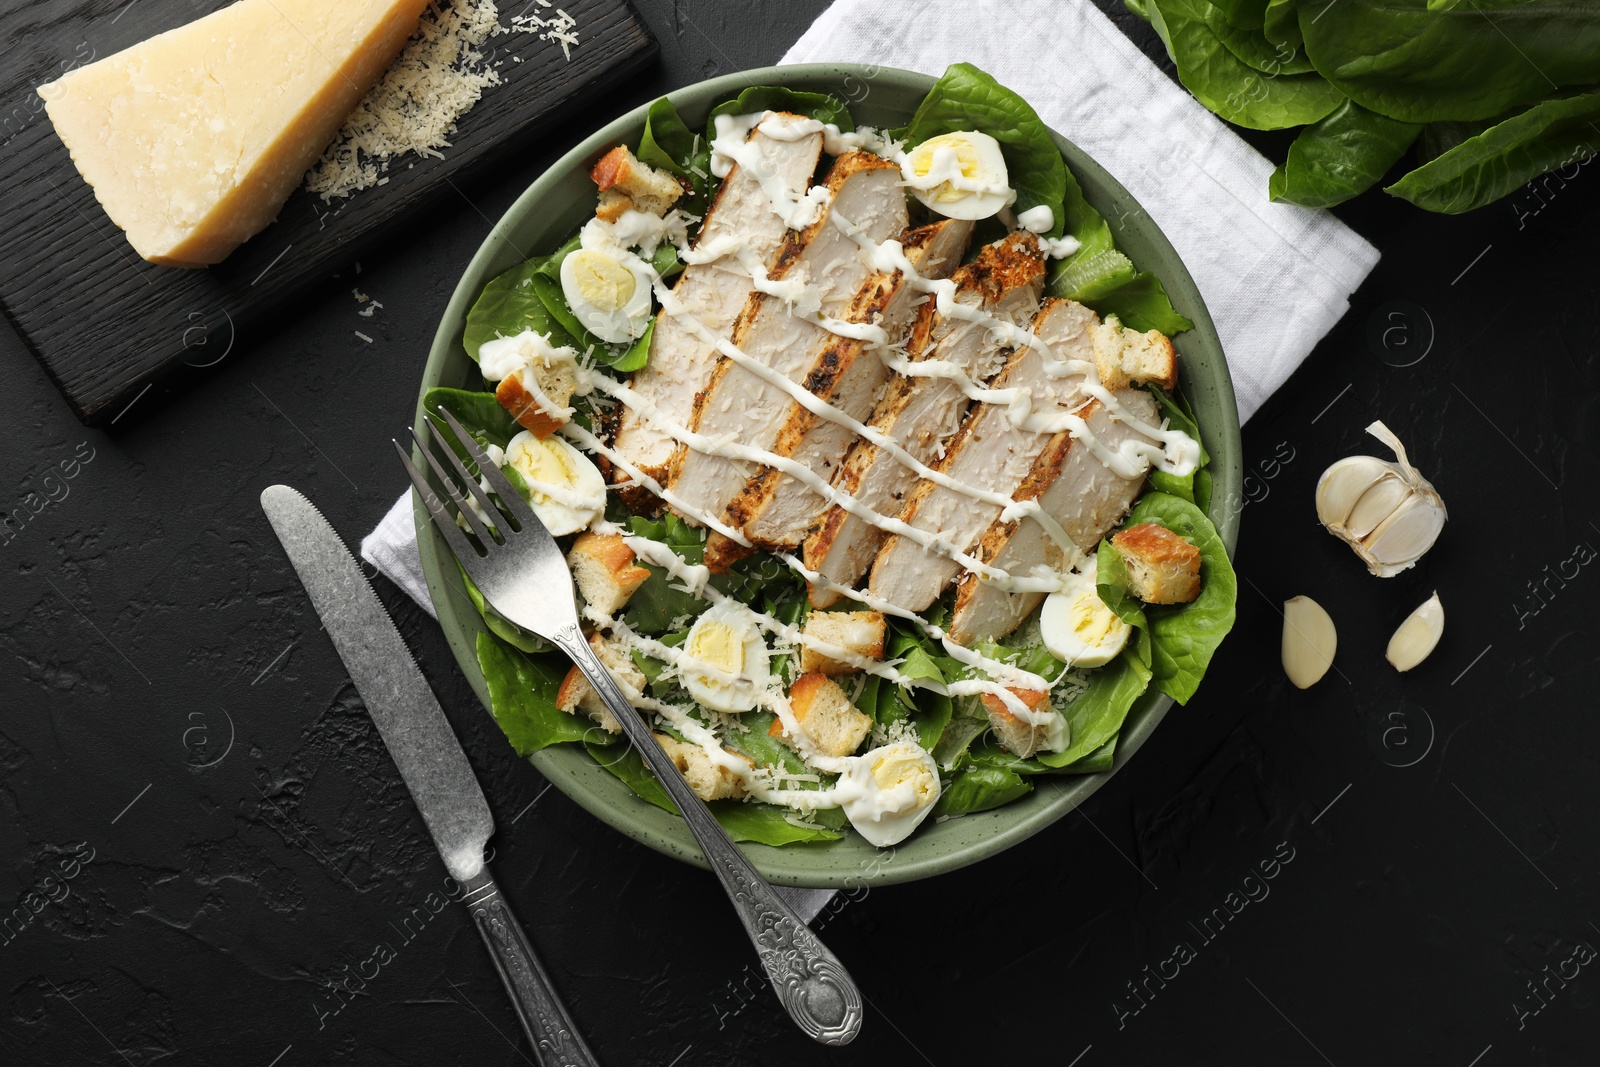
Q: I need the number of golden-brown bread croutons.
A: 10